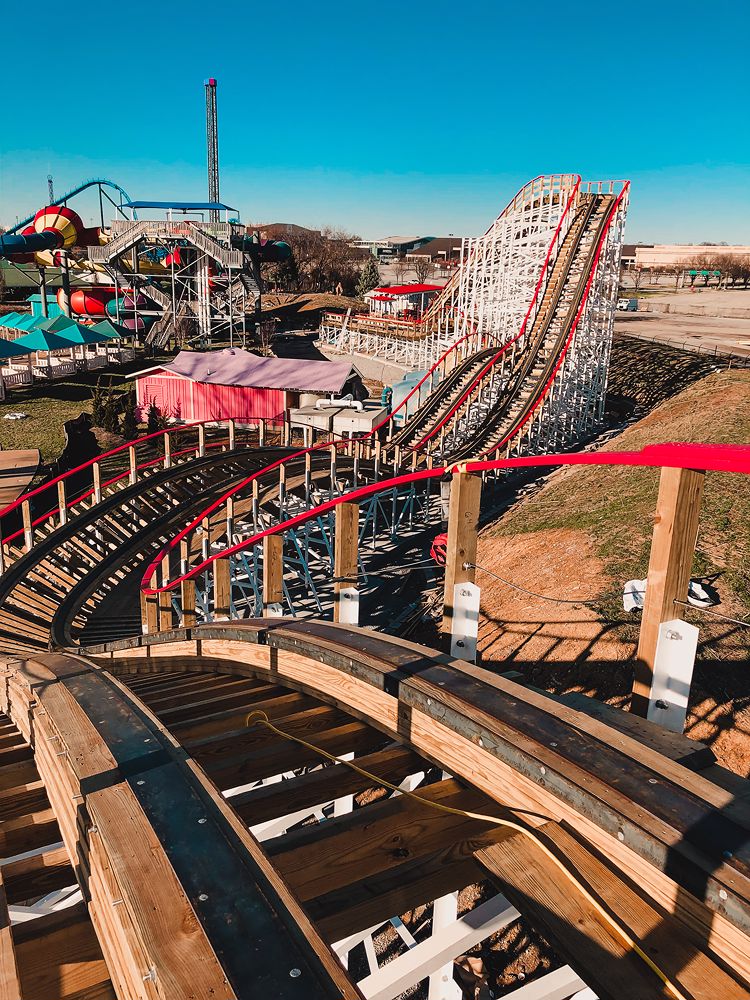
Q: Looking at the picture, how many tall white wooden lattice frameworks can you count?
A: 1